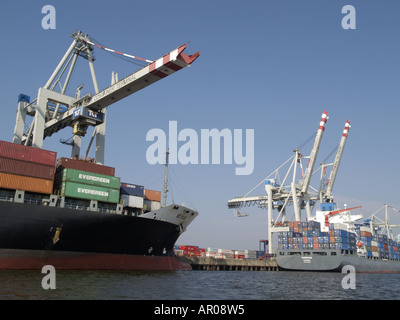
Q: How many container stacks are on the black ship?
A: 4